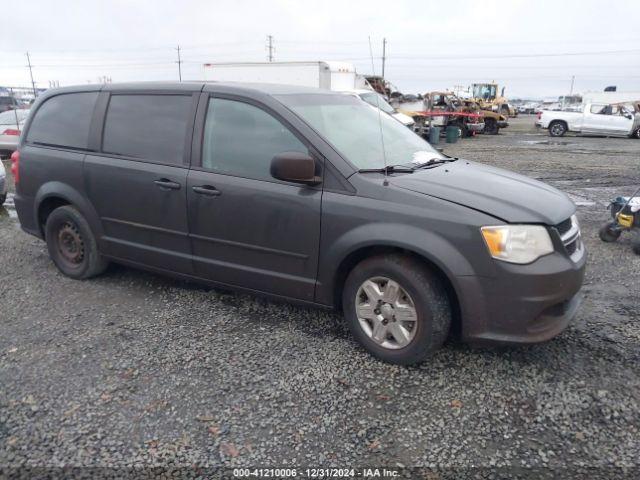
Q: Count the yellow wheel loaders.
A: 1